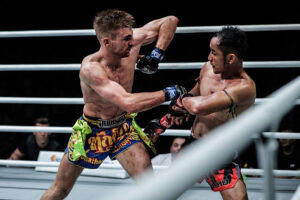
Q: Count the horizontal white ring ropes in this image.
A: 5